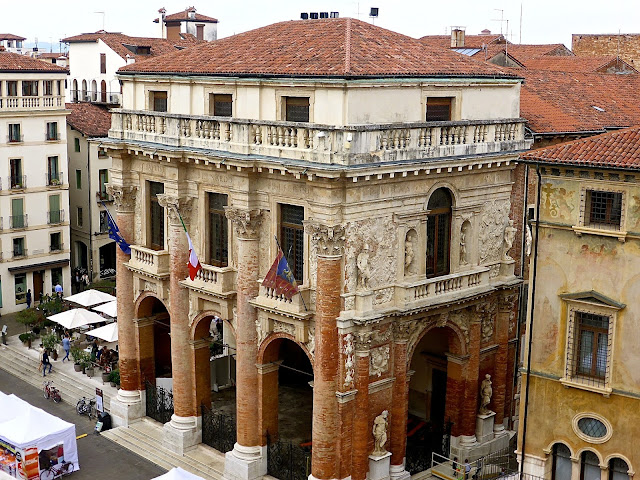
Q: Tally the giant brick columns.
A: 4